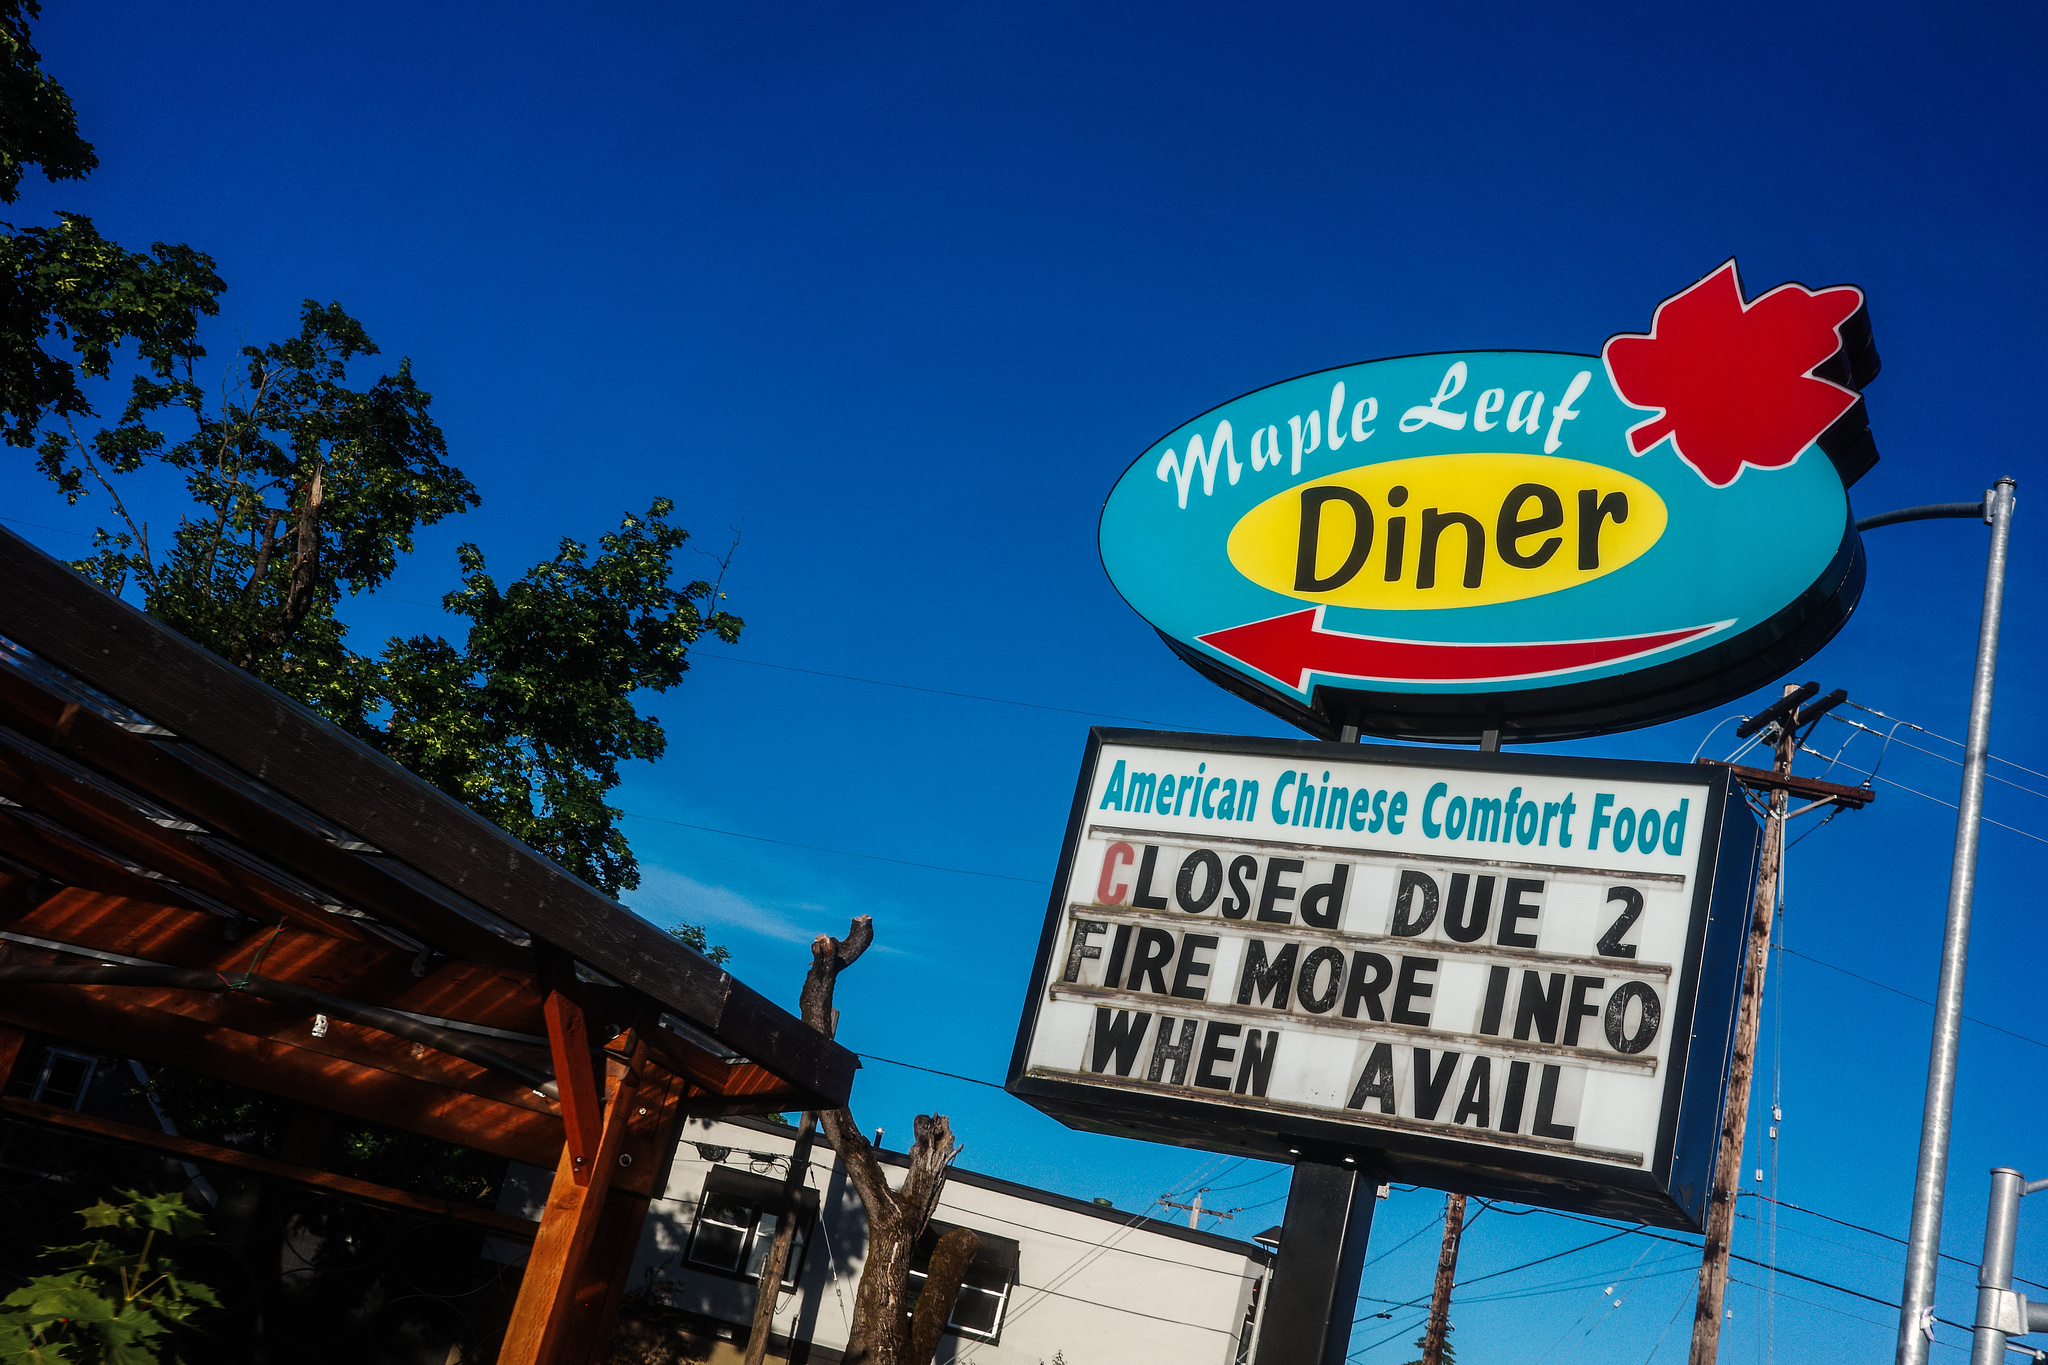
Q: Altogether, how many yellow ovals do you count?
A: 1